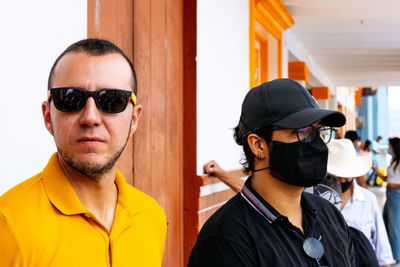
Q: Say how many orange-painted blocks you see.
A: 2